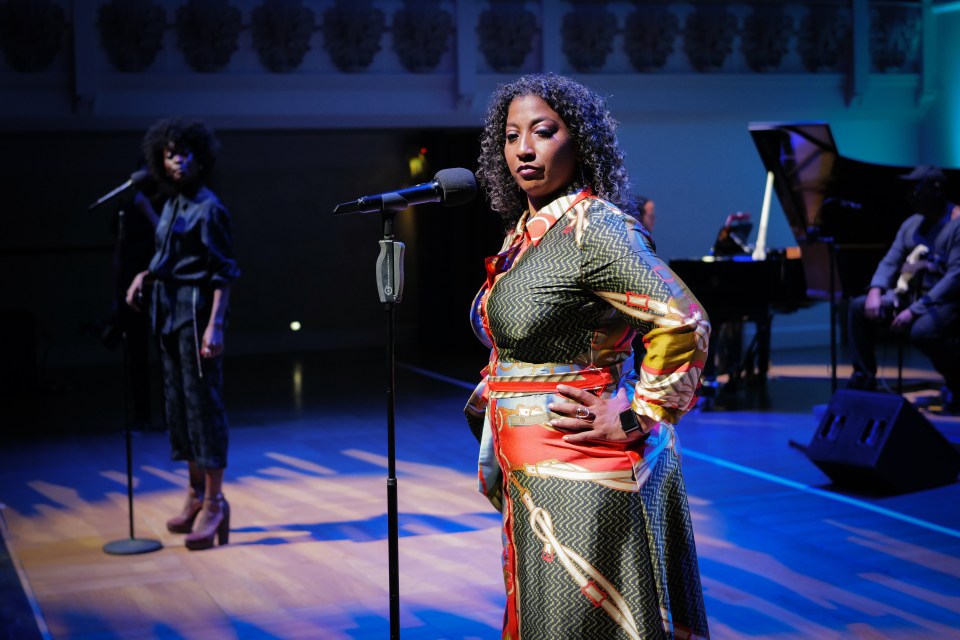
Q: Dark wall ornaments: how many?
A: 13